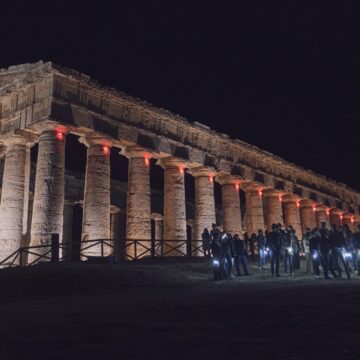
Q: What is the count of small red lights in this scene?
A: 13